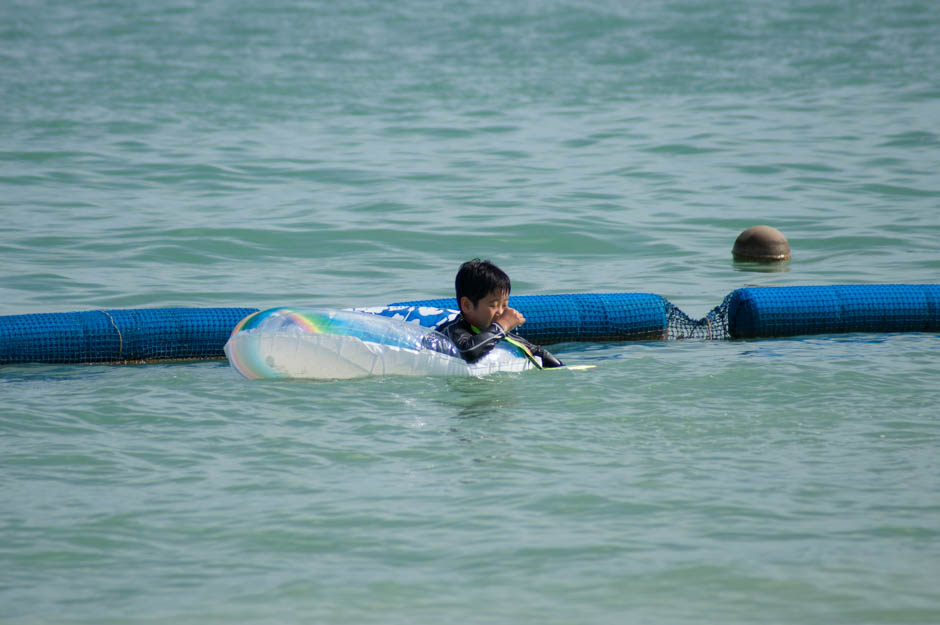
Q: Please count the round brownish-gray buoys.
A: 1